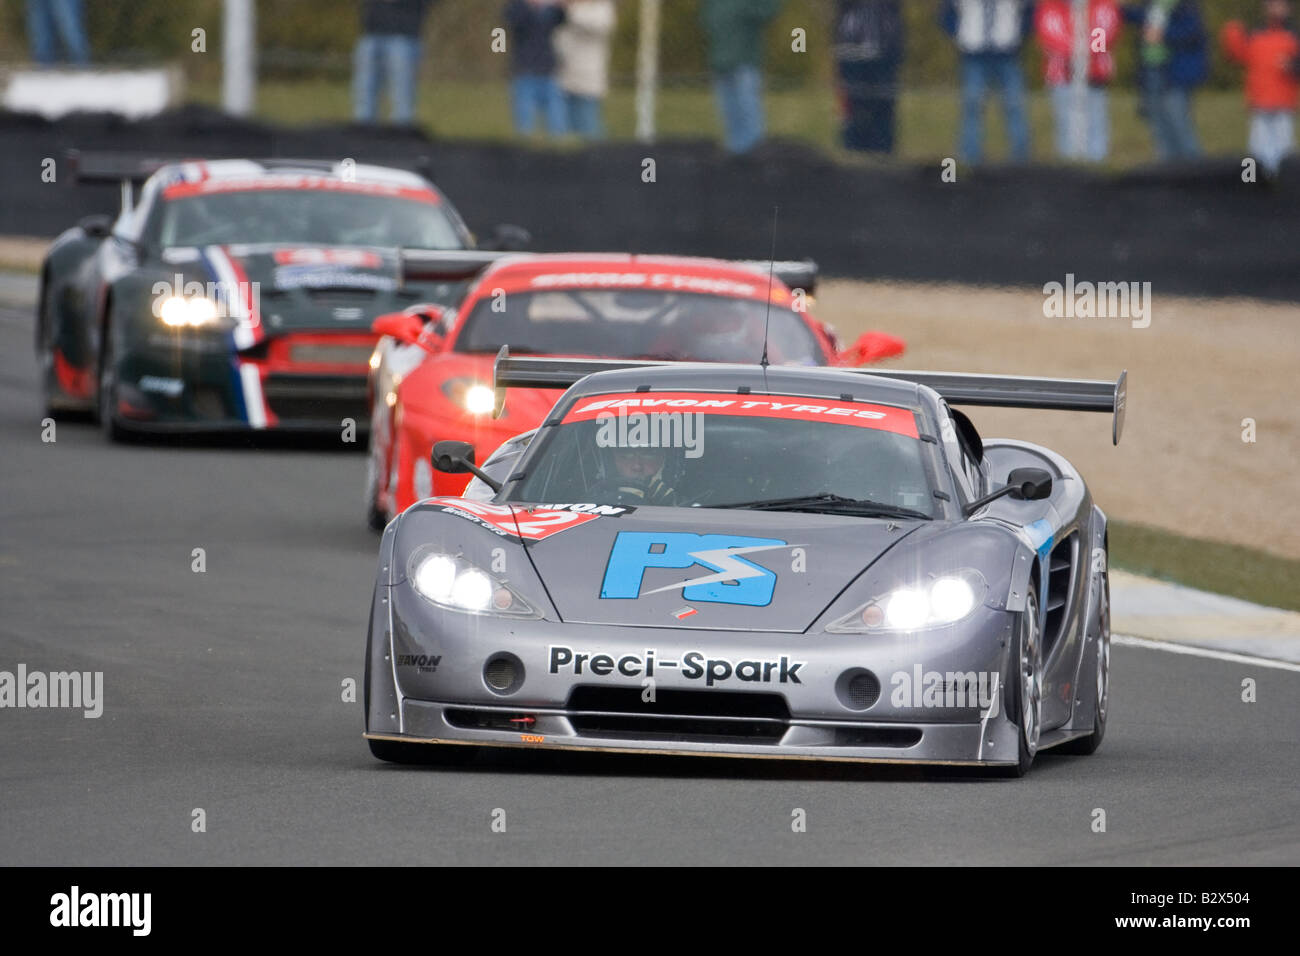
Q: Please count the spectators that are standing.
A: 10